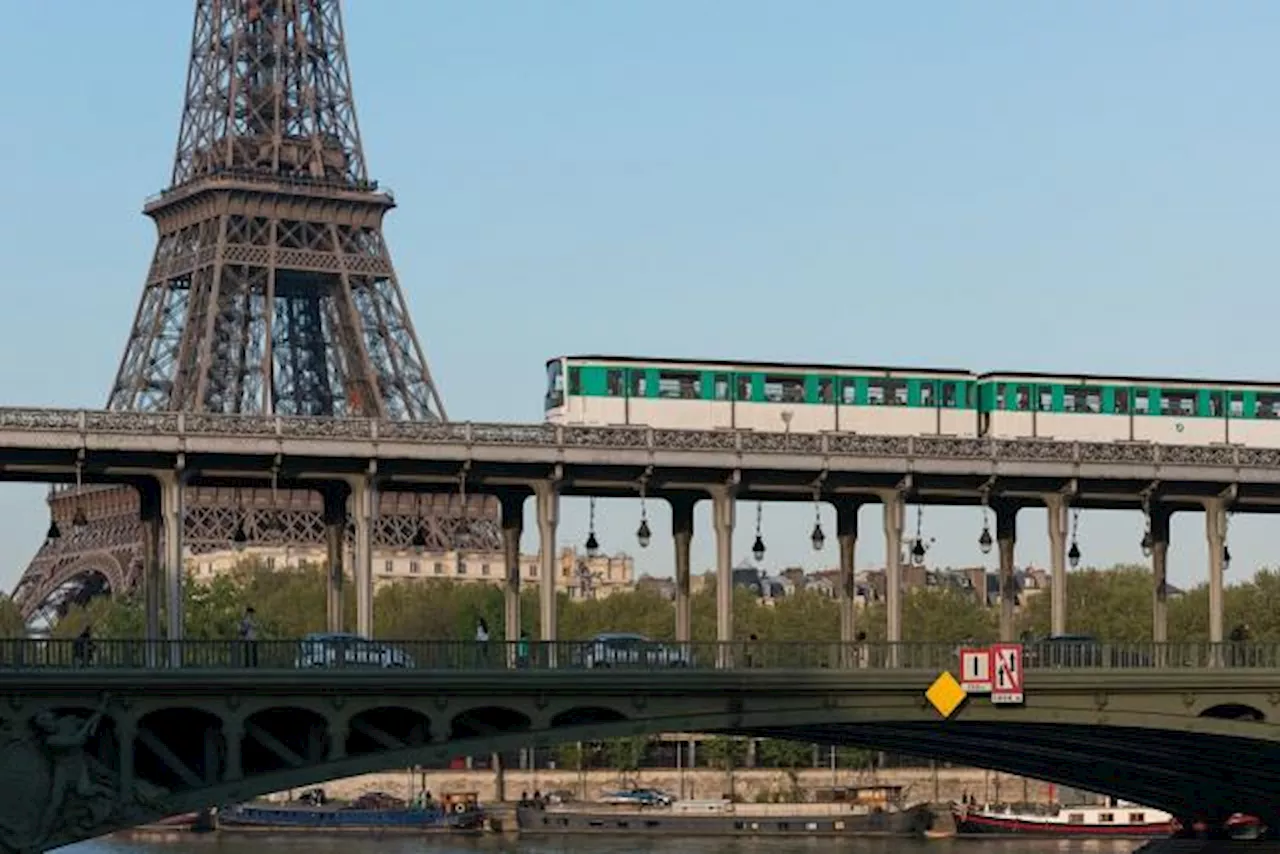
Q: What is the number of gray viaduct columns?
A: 14